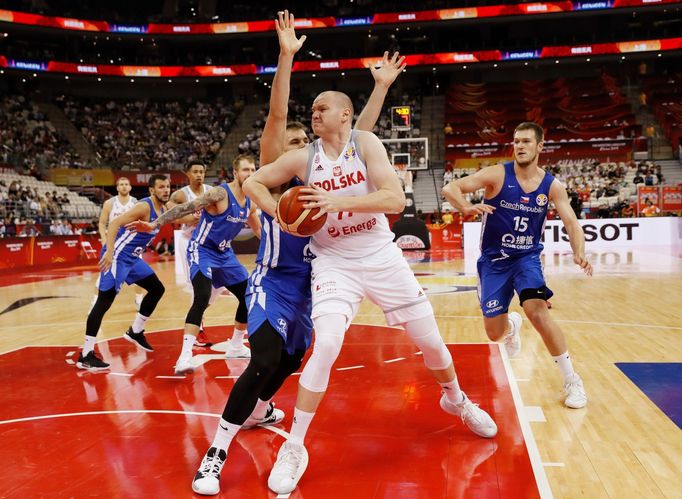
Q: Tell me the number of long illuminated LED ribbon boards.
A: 2